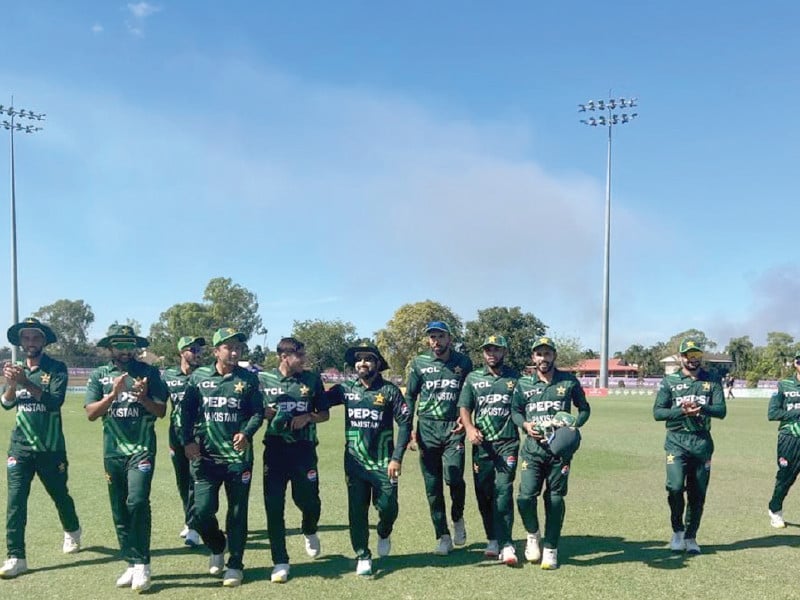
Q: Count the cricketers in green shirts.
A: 11